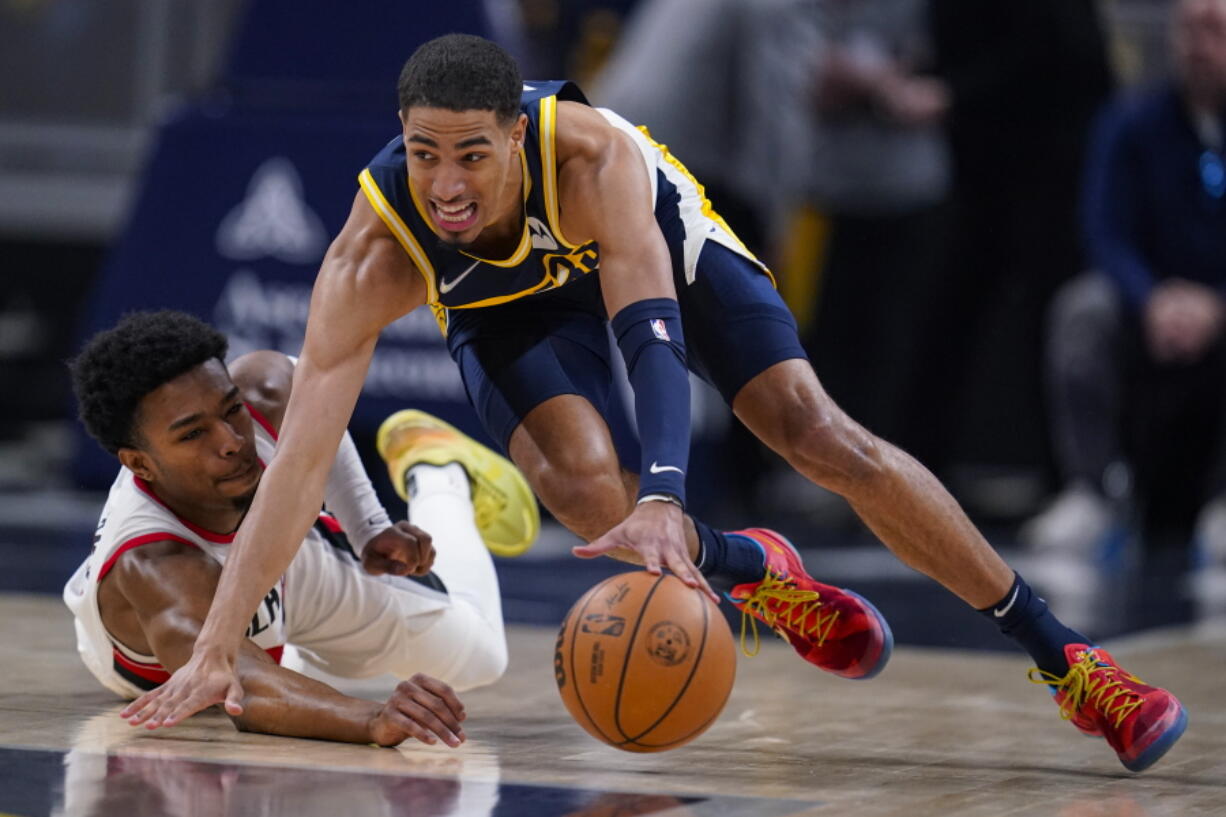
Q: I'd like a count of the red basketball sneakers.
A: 2